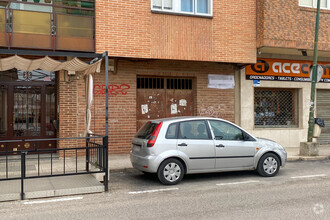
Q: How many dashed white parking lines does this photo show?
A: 4